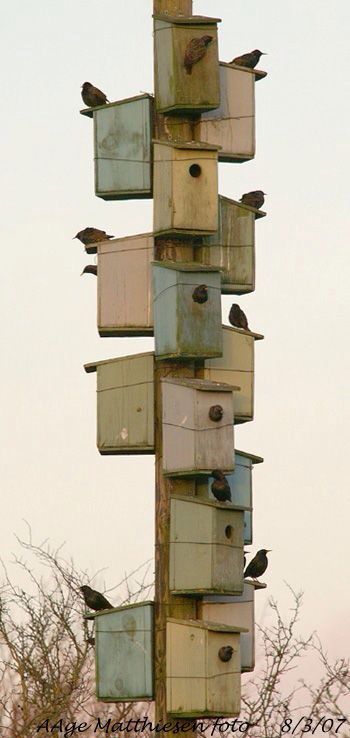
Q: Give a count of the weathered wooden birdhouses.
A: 15